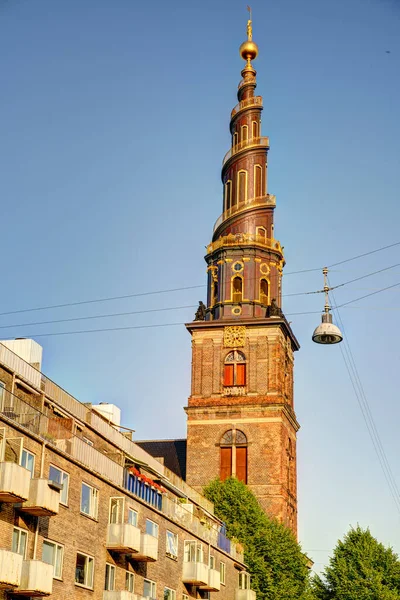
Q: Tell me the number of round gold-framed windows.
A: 3